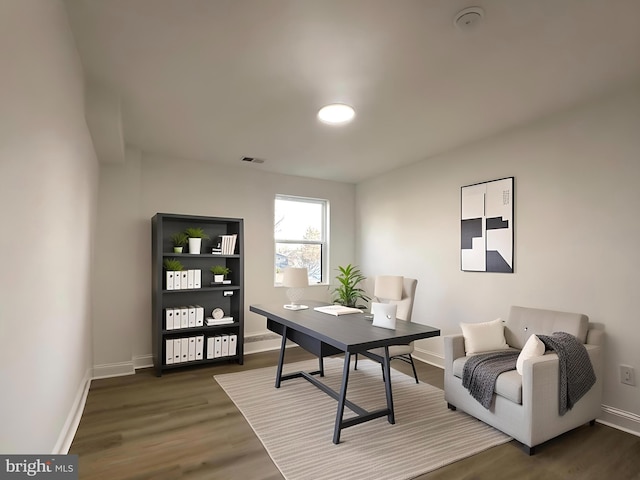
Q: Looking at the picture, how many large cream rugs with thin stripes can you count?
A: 1